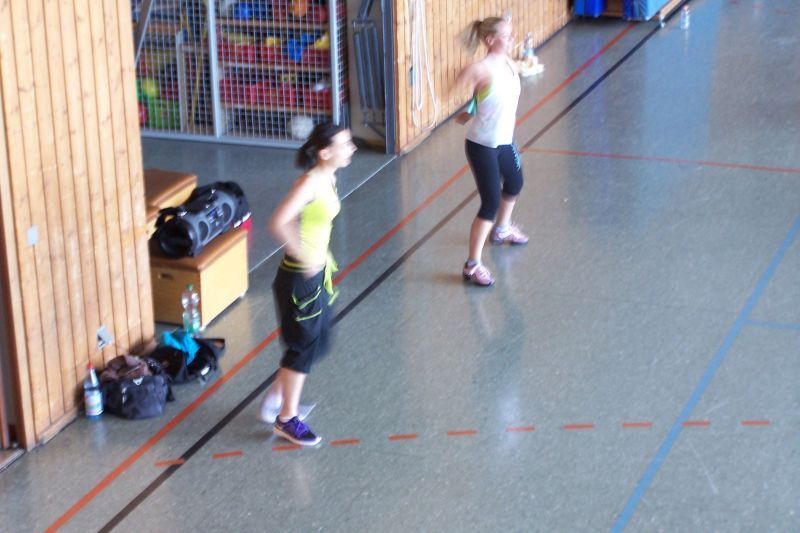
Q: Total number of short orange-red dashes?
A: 11